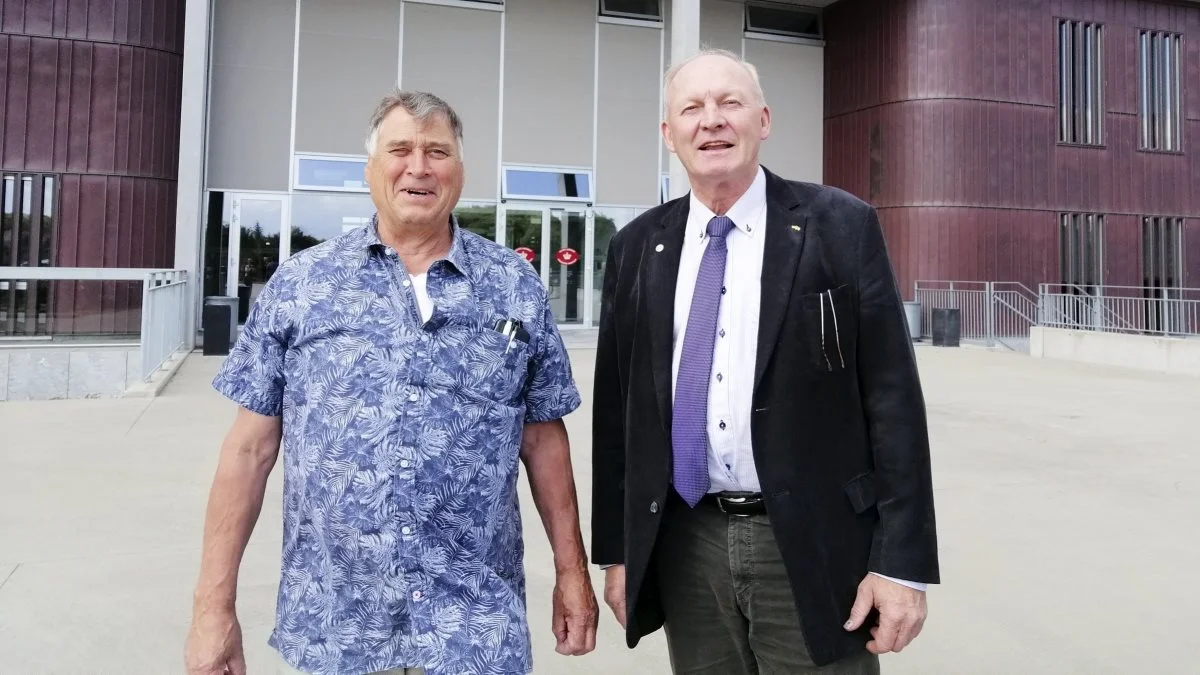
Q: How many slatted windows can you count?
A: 5